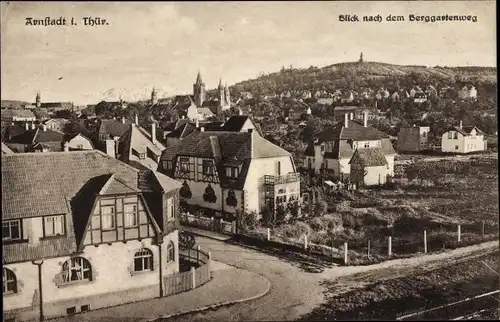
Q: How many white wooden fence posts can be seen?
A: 6